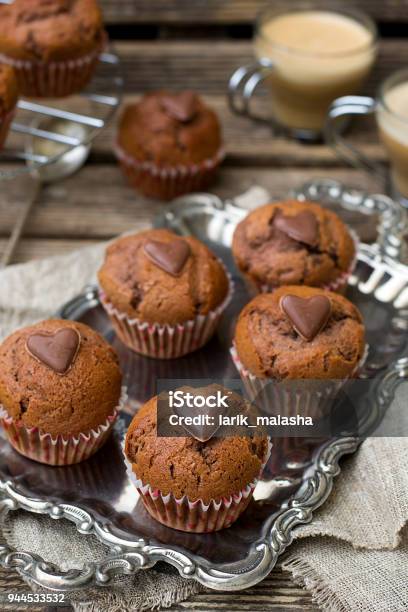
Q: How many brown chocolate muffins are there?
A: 8